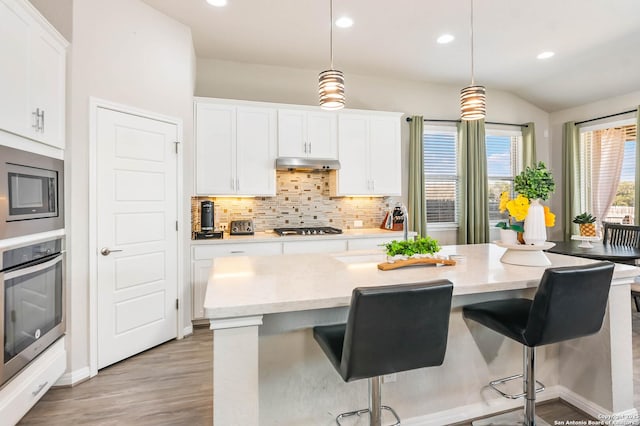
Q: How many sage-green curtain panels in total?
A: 5